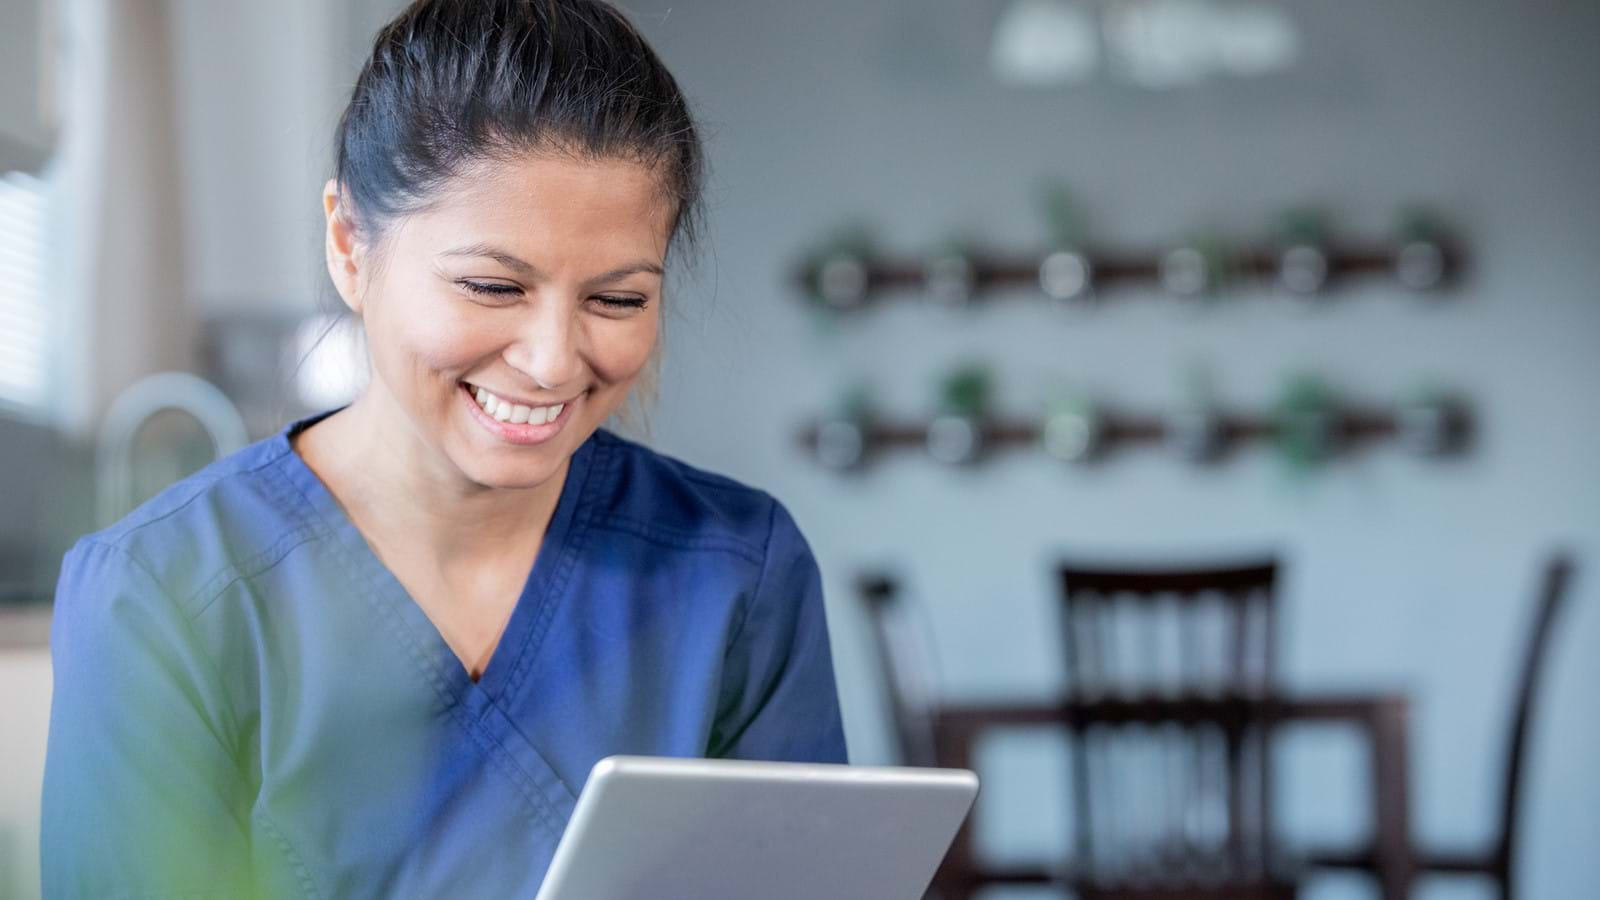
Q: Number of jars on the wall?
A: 12